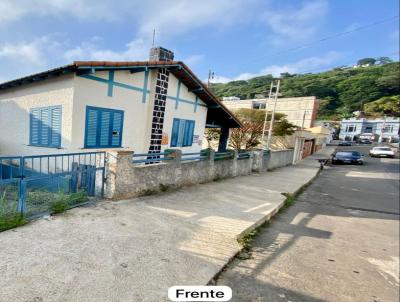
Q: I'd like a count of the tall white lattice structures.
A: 1